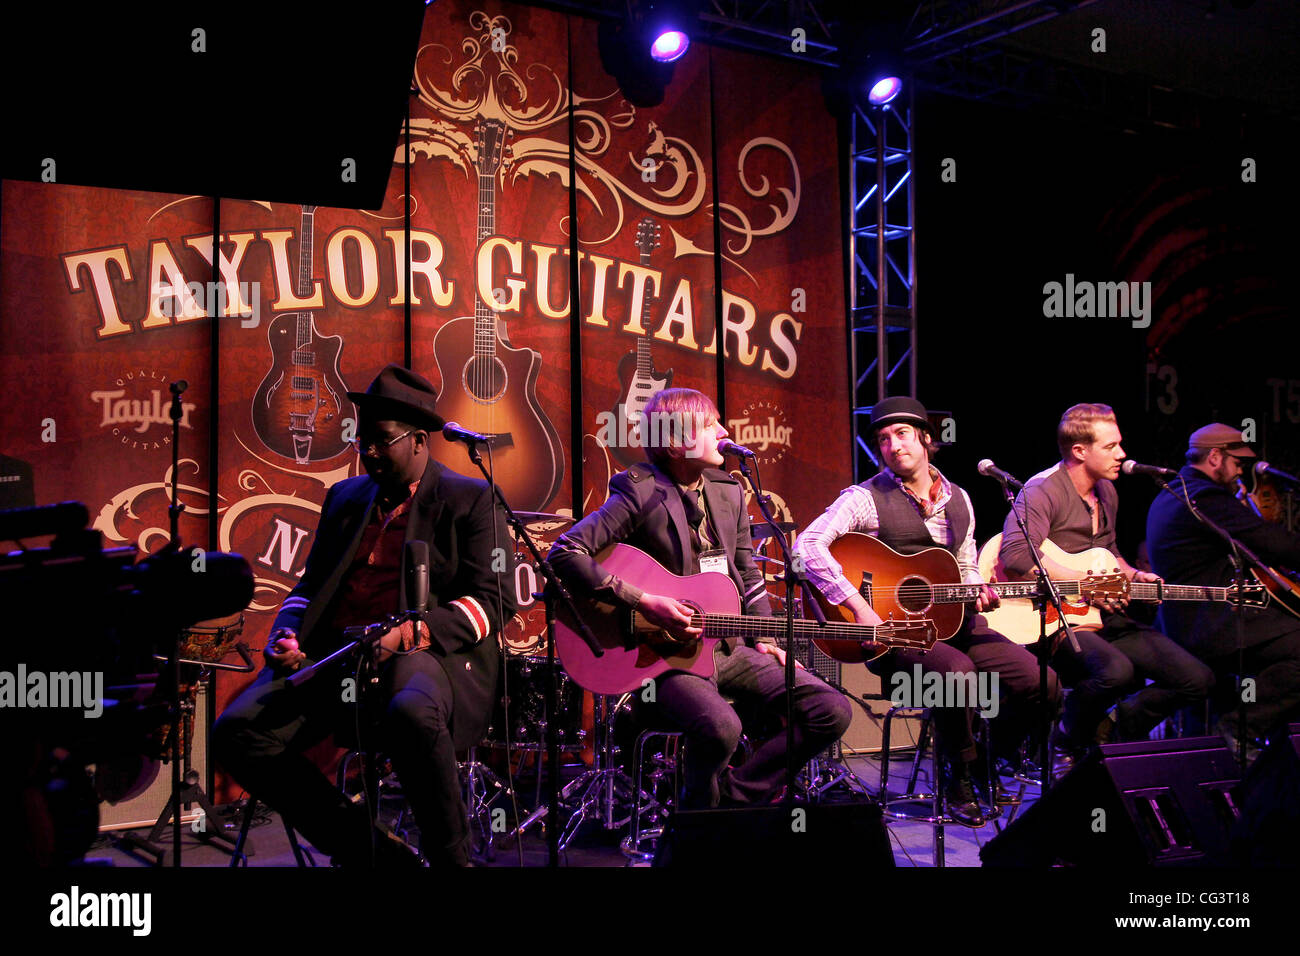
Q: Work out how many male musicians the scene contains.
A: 5